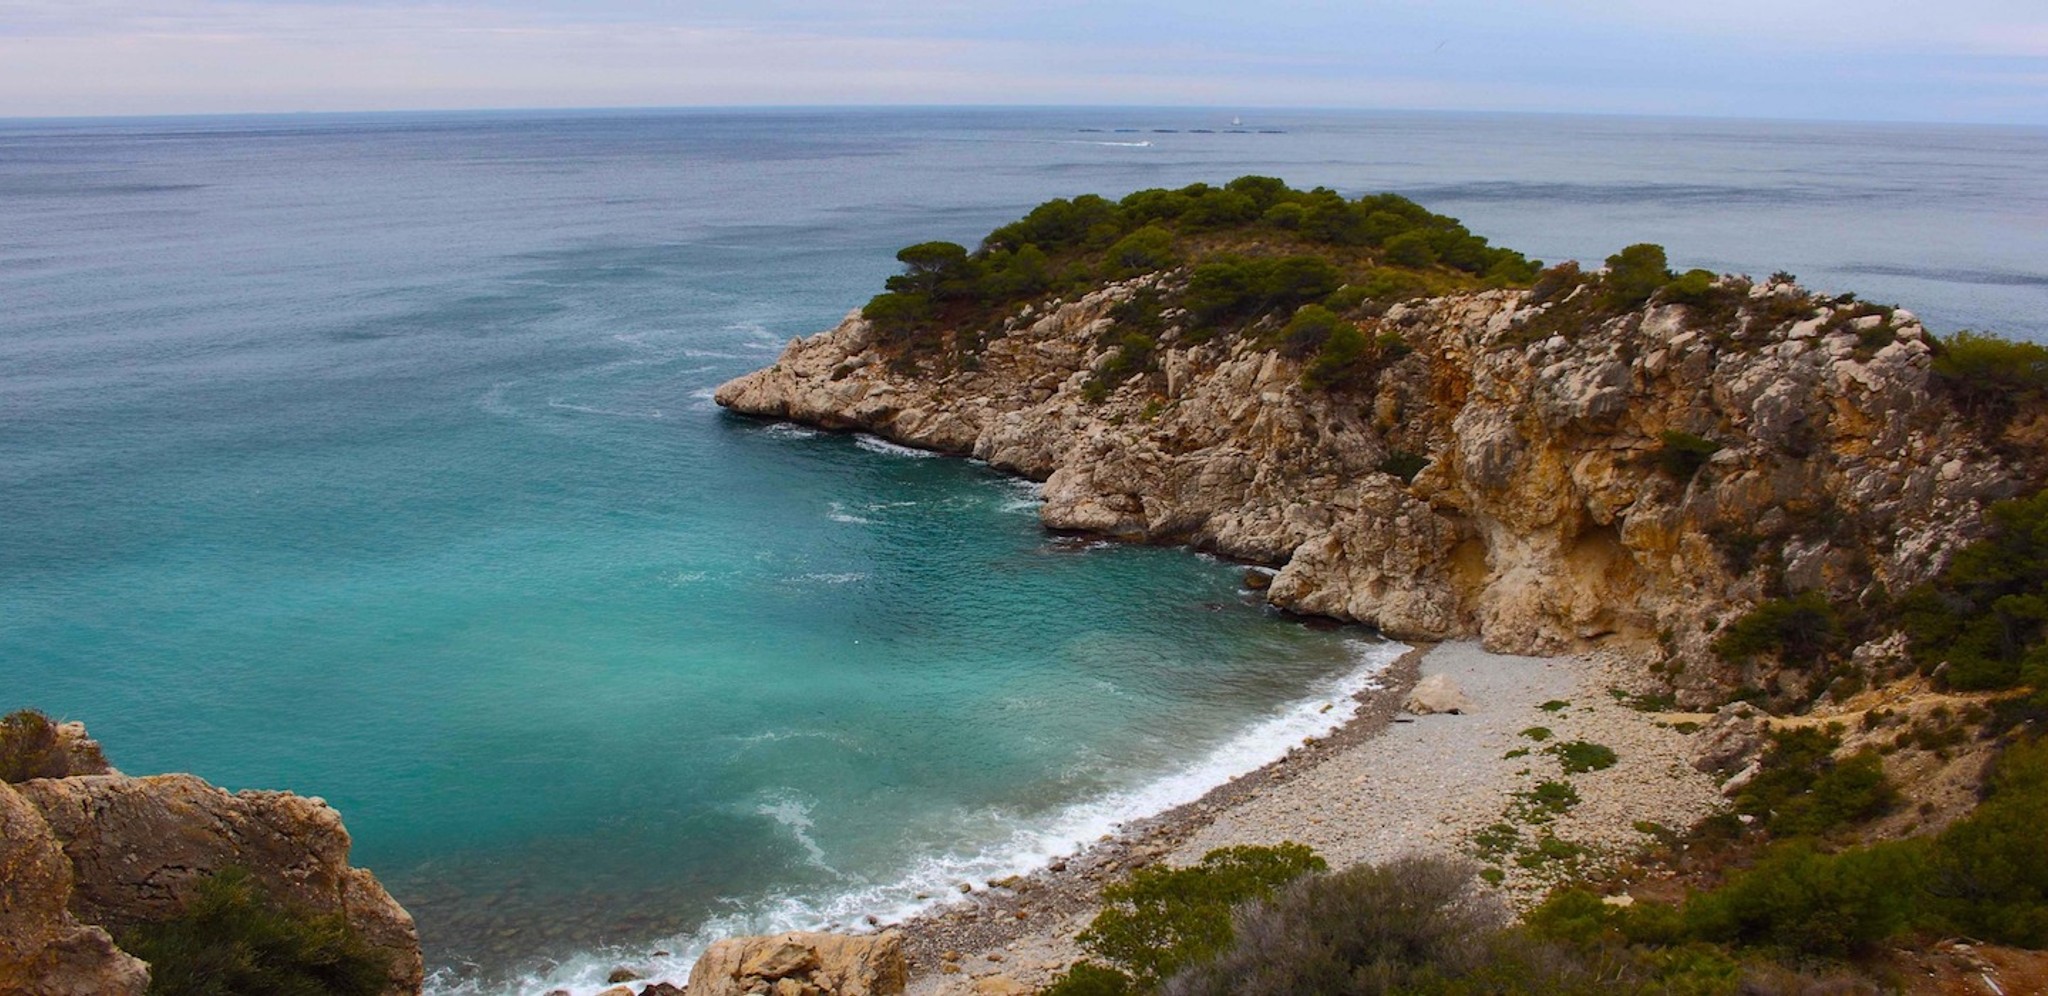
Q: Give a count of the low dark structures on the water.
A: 6